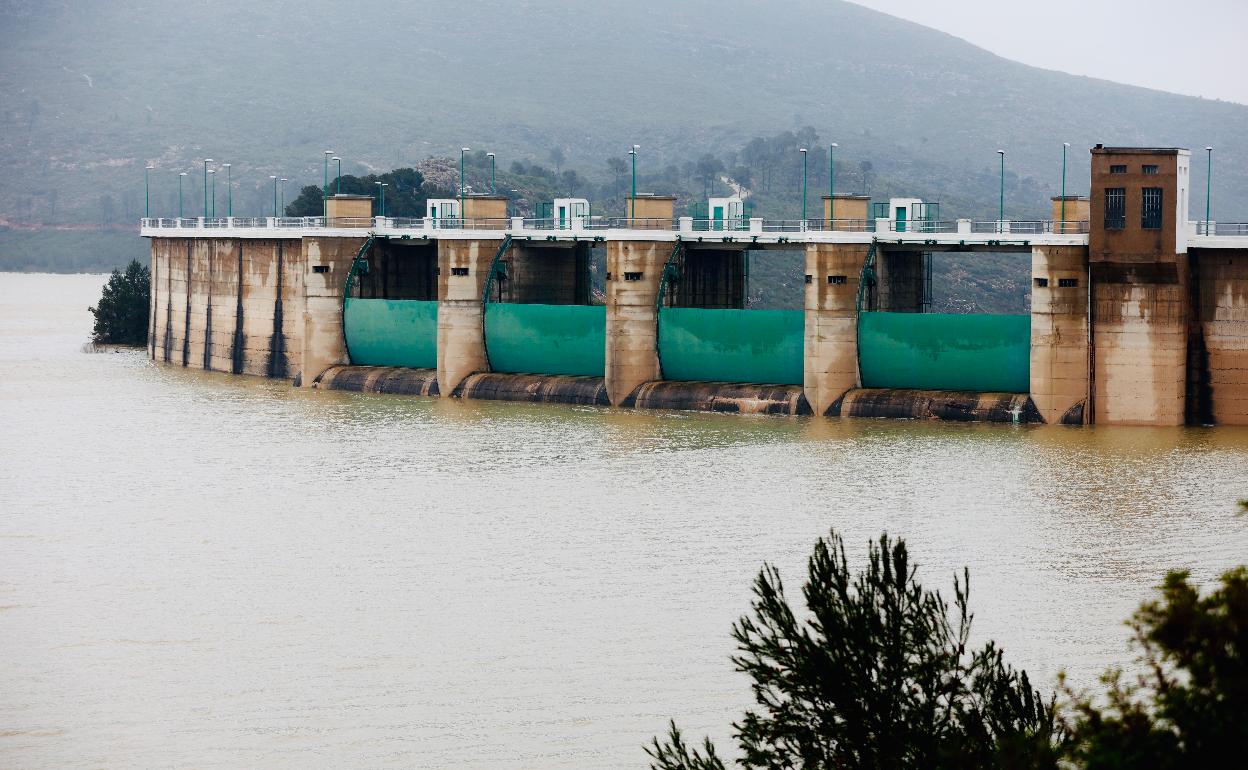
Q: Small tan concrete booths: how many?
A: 5